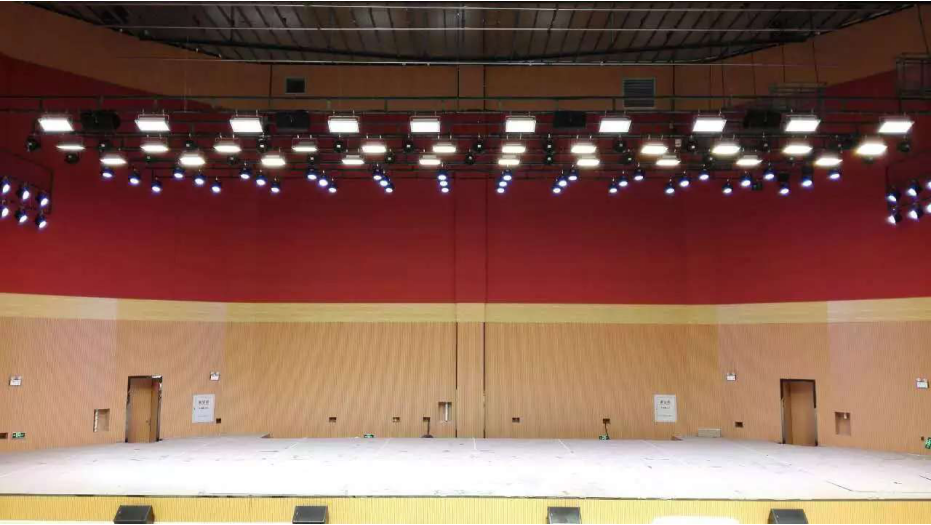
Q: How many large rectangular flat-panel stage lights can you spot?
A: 10